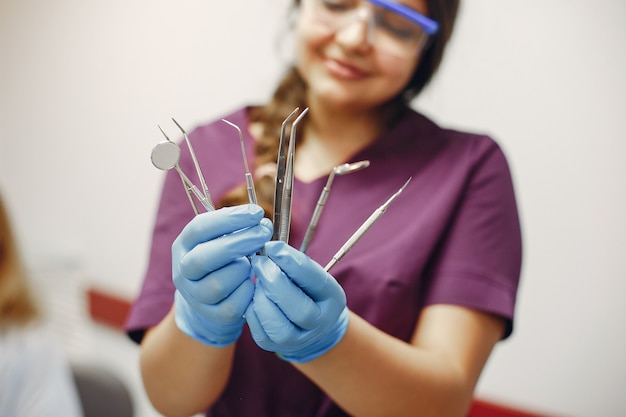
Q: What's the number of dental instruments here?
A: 6